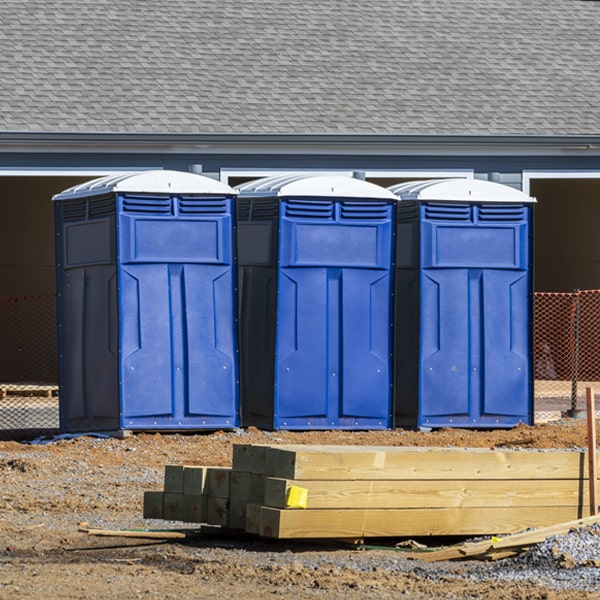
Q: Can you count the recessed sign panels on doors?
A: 3